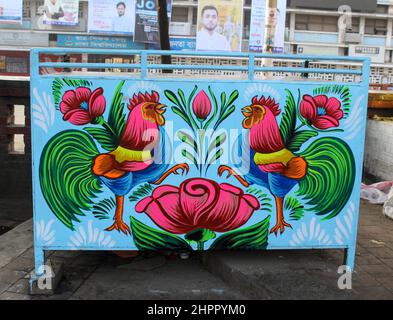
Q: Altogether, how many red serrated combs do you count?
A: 2